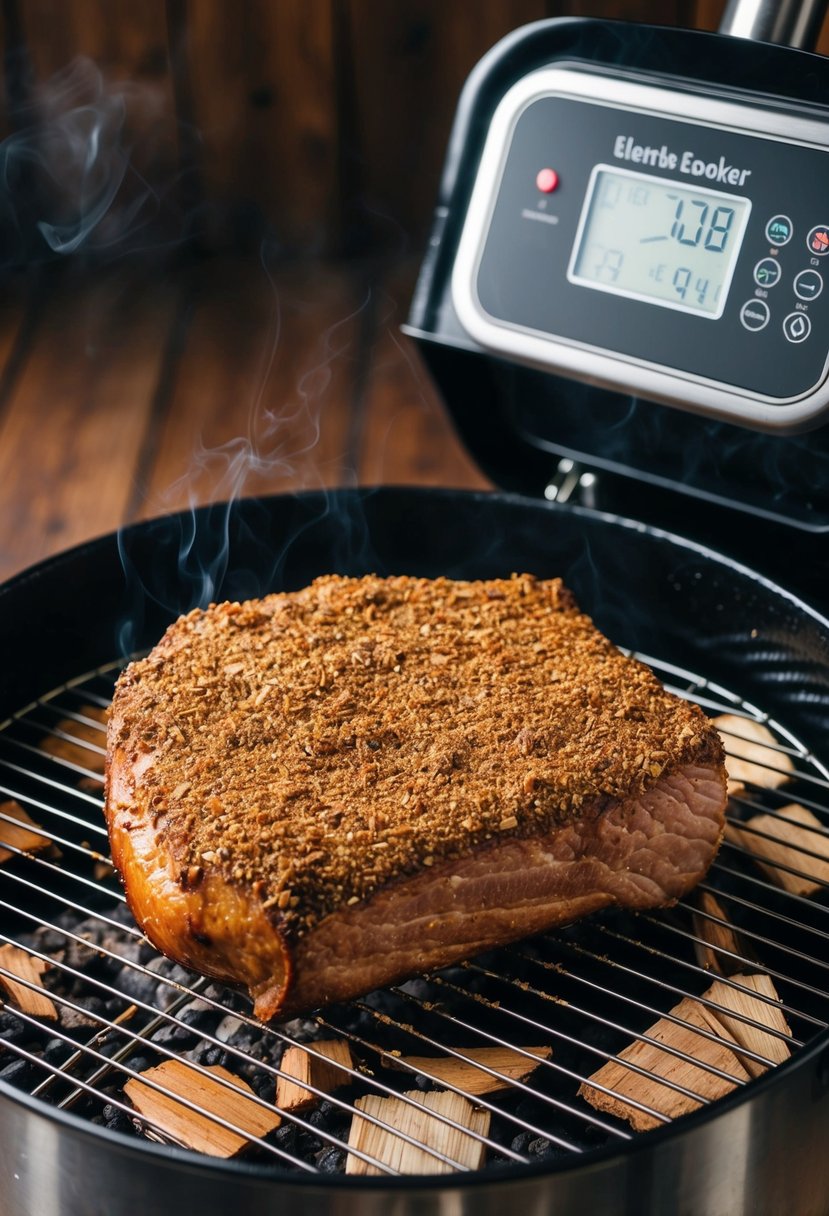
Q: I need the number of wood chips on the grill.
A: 12